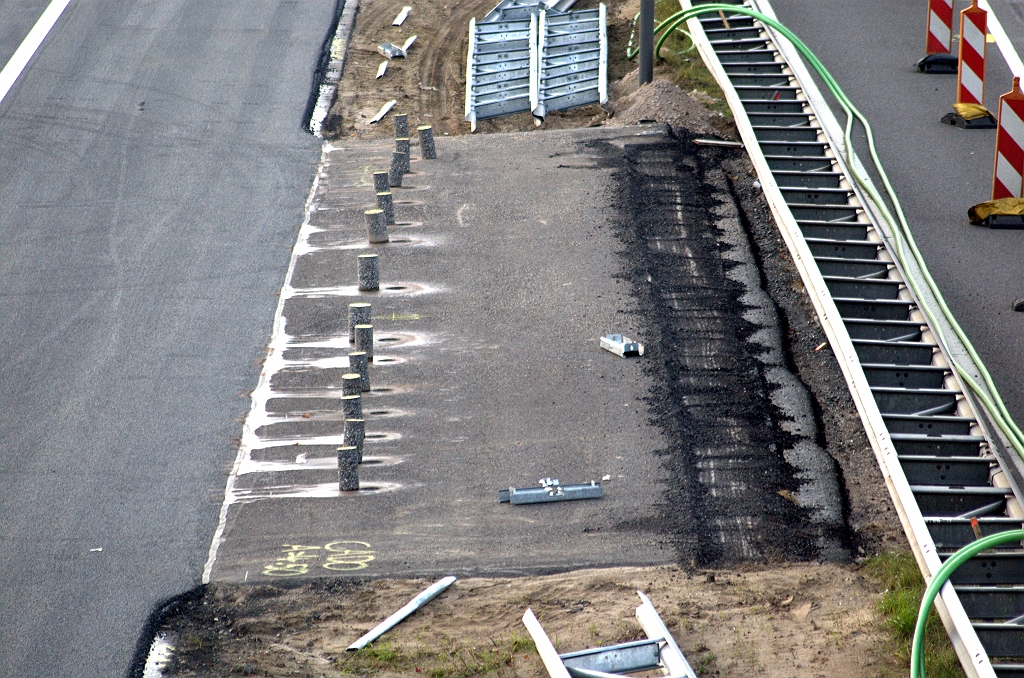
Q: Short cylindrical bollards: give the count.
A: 15